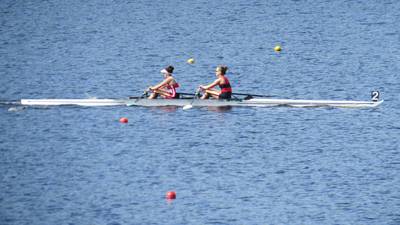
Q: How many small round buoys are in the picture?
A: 4